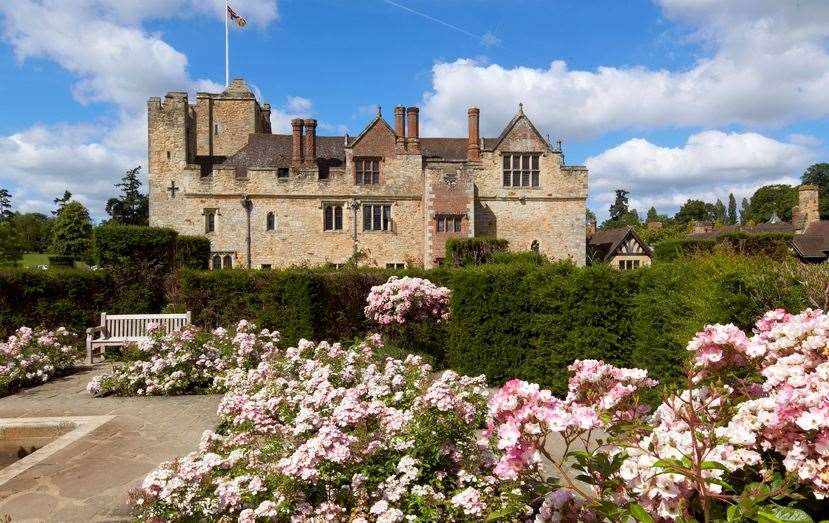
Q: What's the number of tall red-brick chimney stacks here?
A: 5